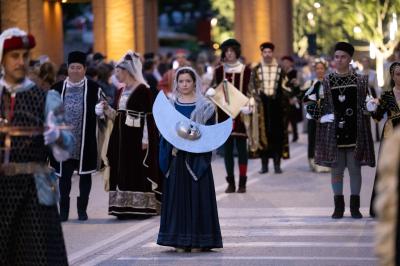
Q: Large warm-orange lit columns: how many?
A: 3